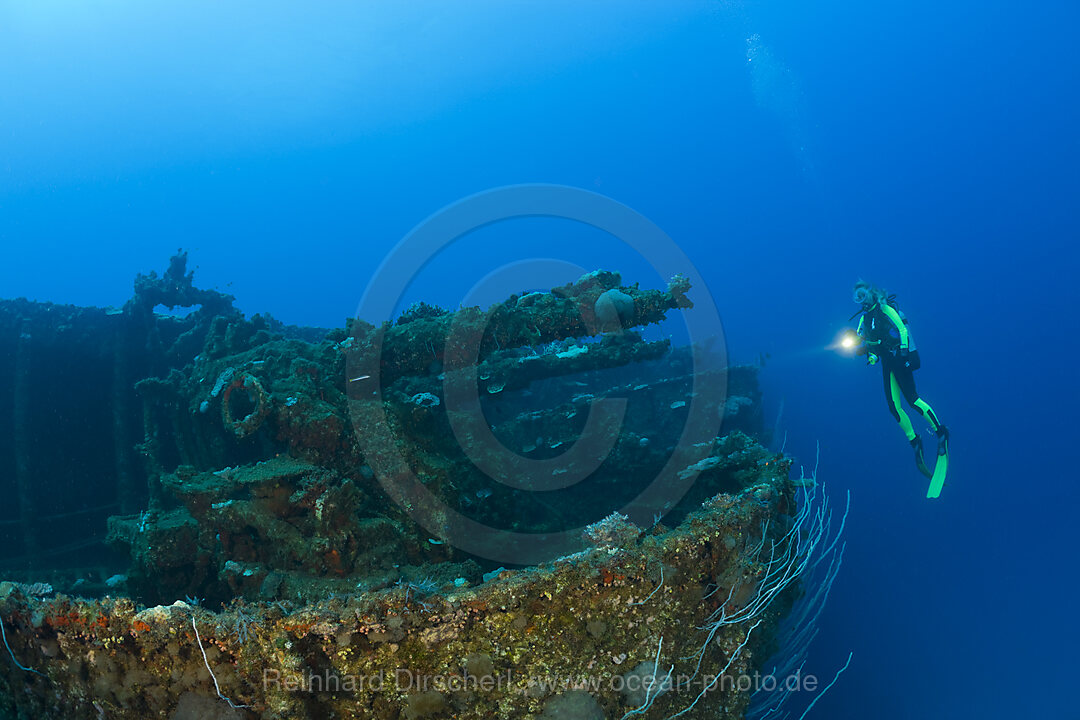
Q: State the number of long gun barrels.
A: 2